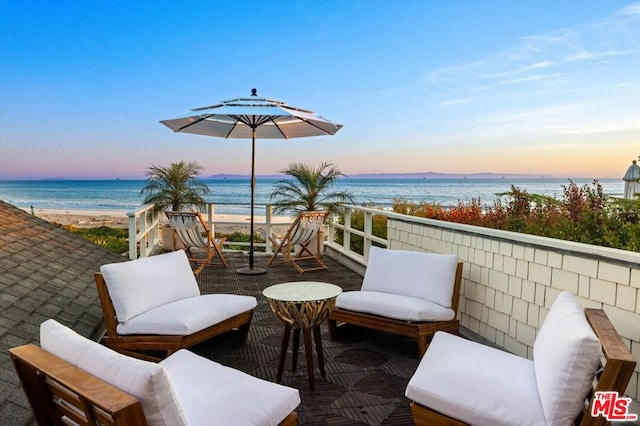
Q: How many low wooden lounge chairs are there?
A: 4